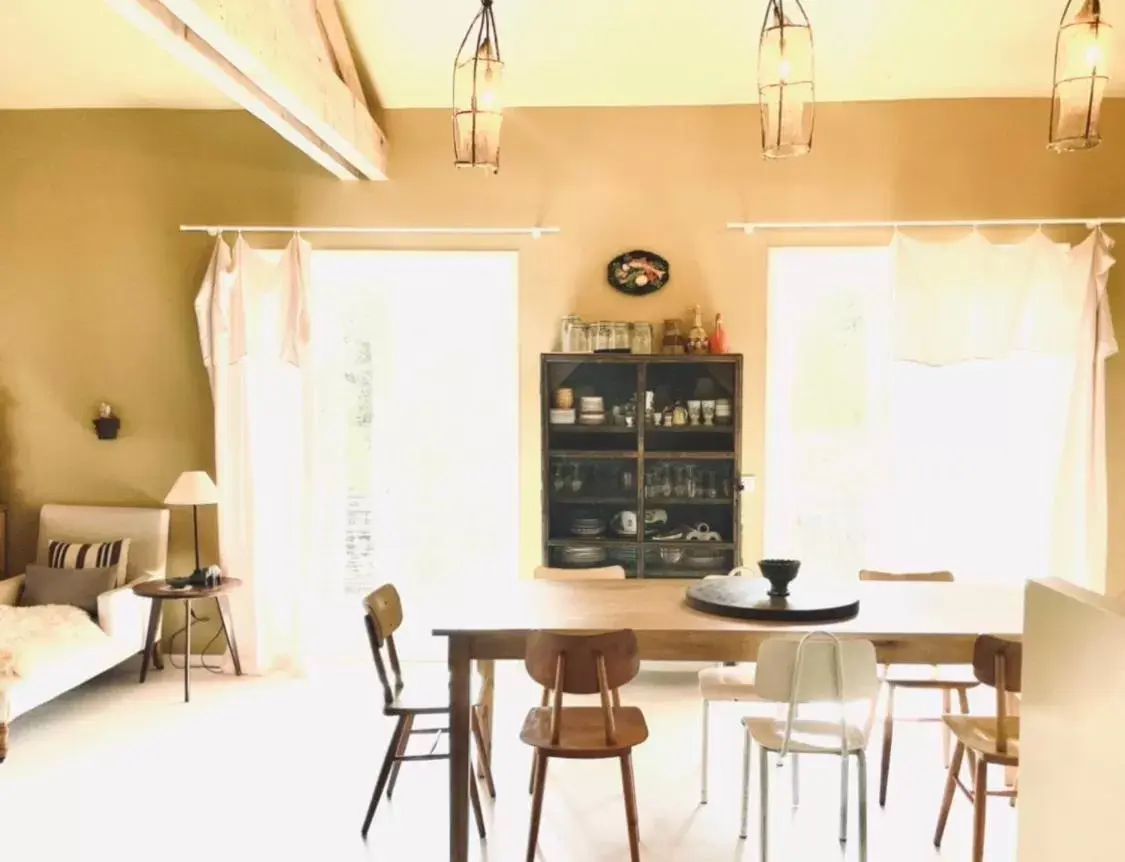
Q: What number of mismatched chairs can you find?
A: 7